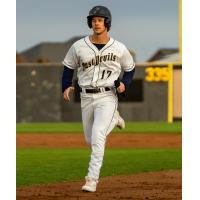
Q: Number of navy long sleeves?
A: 2